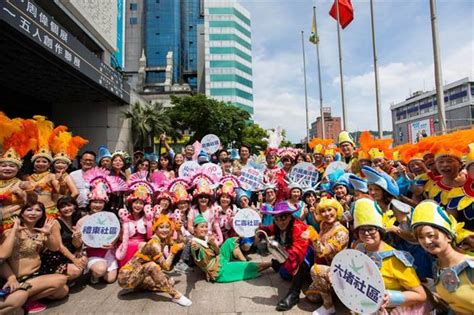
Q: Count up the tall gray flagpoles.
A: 5